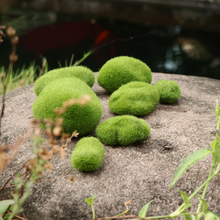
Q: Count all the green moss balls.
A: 7